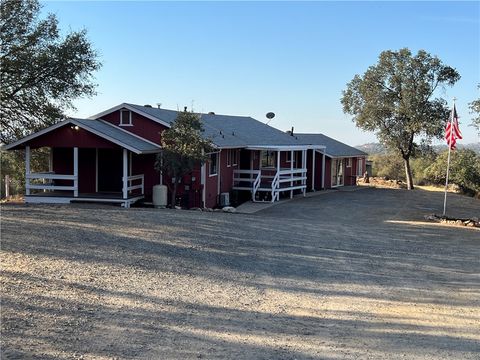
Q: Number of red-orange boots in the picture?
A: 0